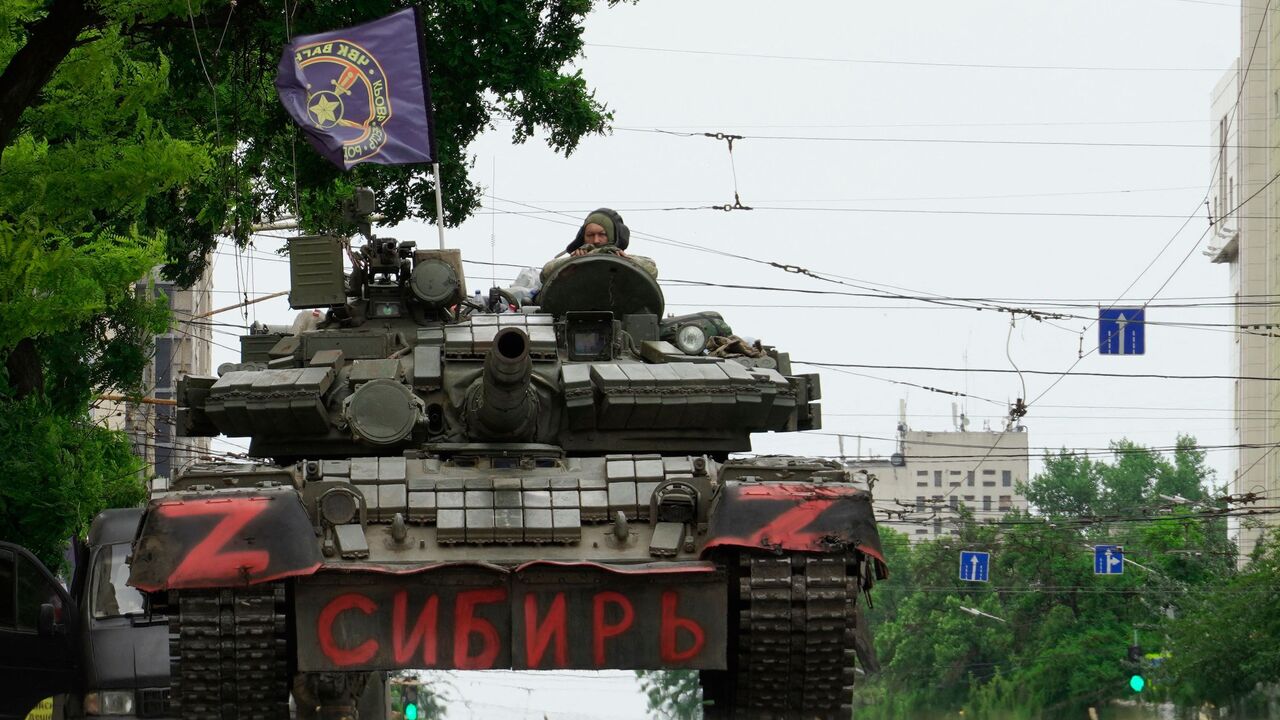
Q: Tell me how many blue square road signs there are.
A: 3